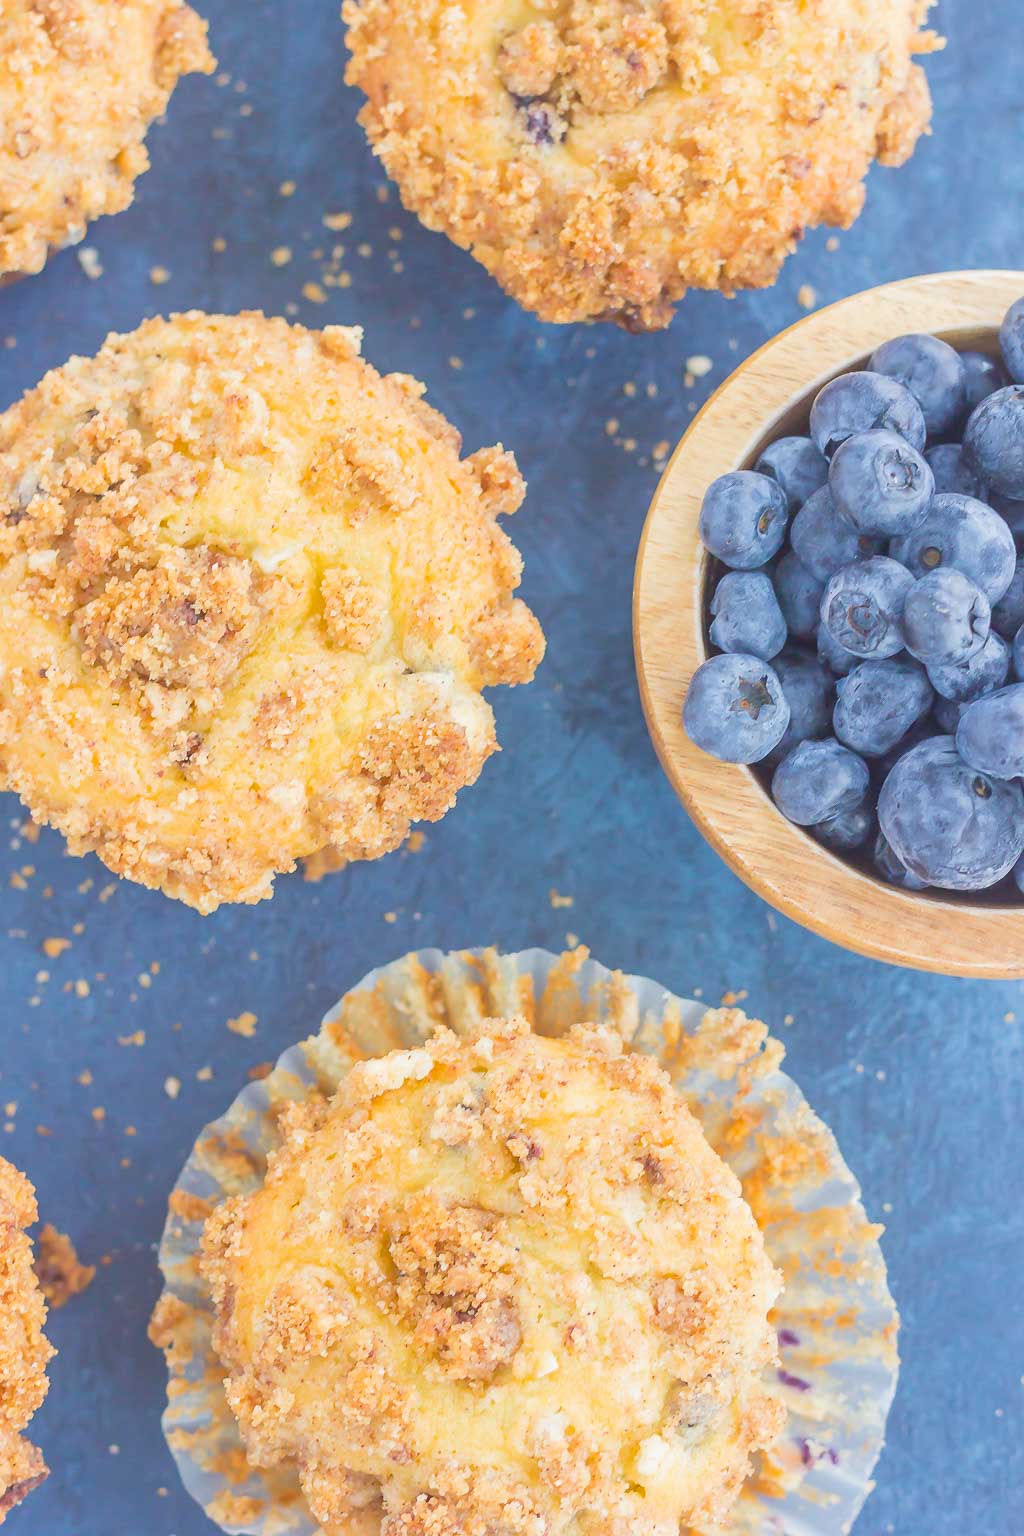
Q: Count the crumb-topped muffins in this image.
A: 5